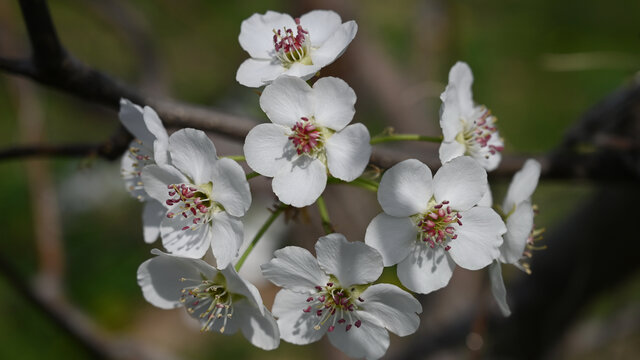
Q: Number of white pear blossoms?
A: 9